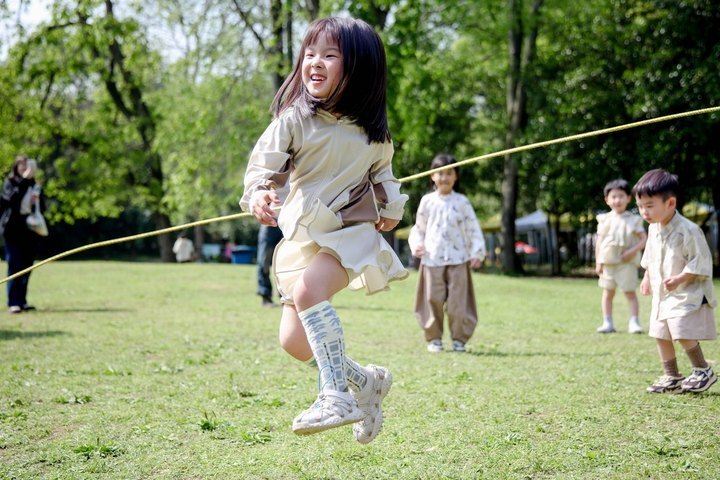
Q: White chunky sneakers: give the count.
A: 2